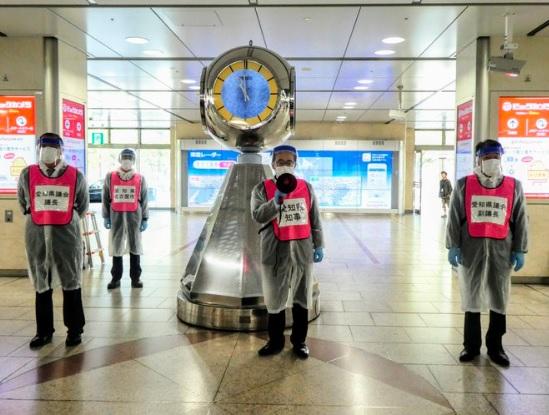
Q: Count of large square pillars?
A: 2